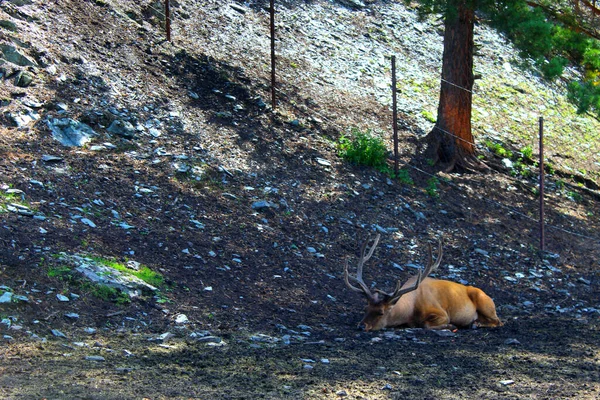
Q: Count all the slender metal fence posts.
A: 4